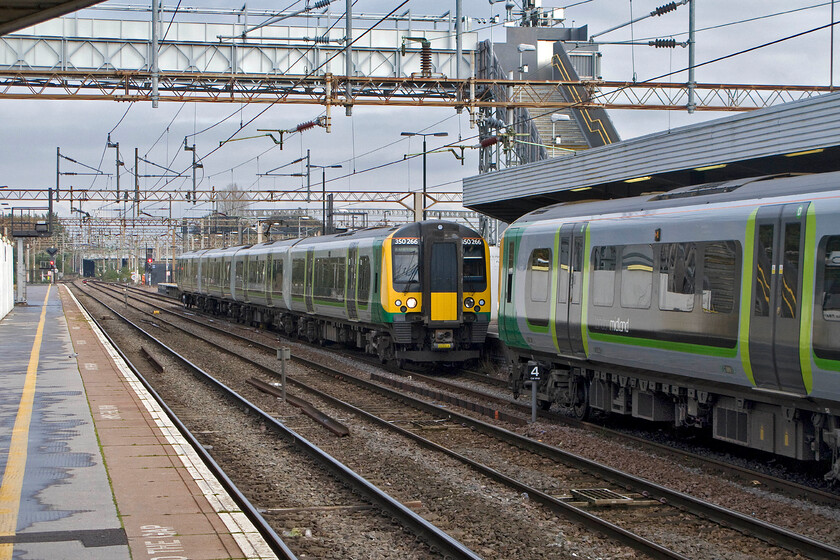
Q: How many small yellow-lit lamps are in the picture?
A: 4